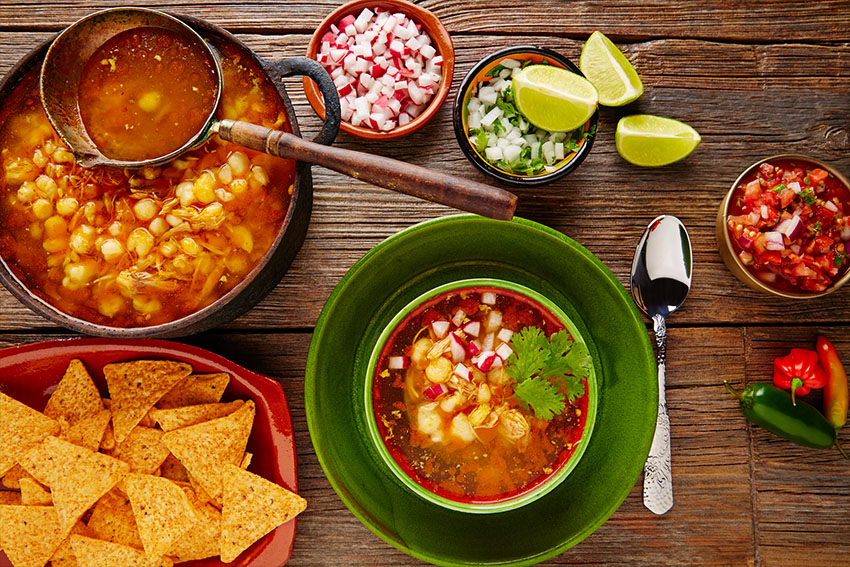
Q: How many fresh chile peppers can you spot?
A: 3